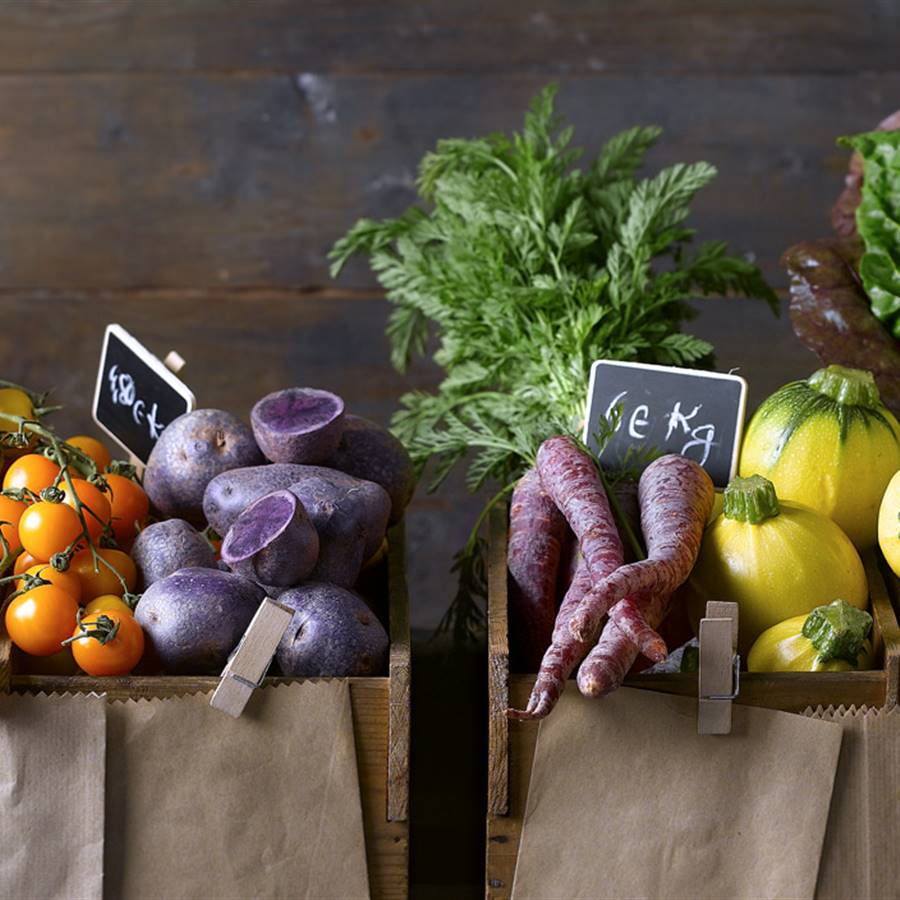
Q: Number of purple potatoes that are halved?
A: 2